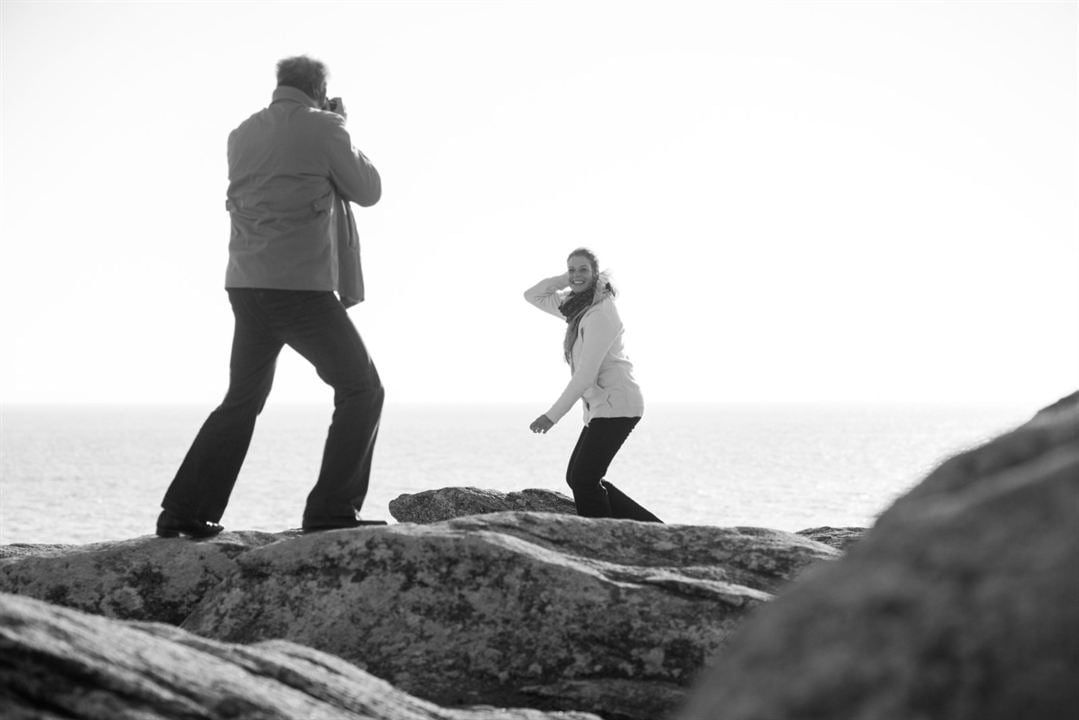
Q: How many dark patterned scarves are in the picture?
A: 1